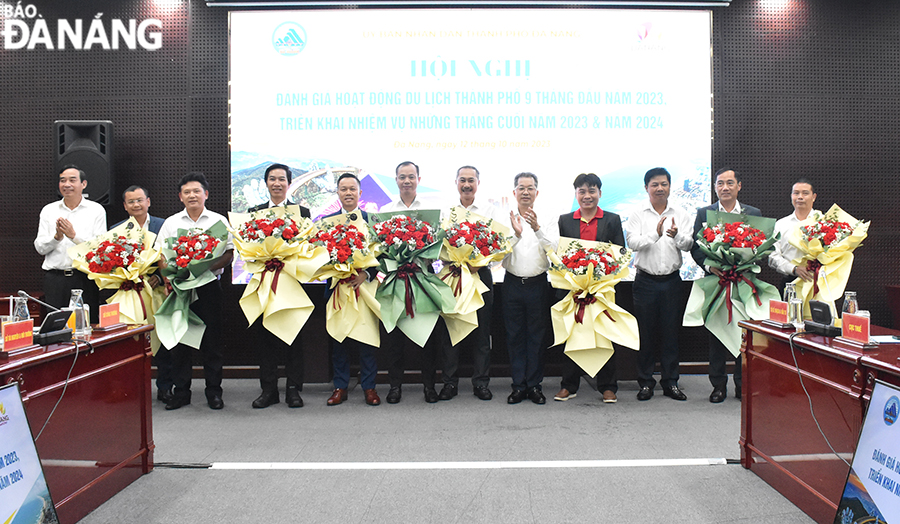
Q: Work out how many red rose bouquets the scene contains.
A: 9